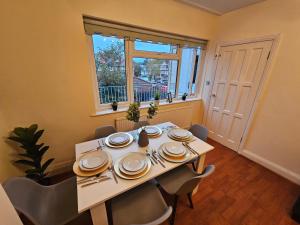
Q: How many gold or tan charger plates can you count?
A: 6